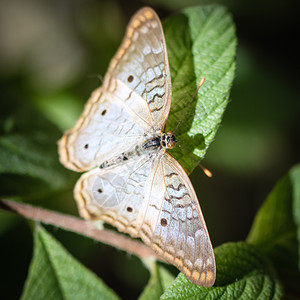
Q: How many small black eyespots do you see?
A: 6